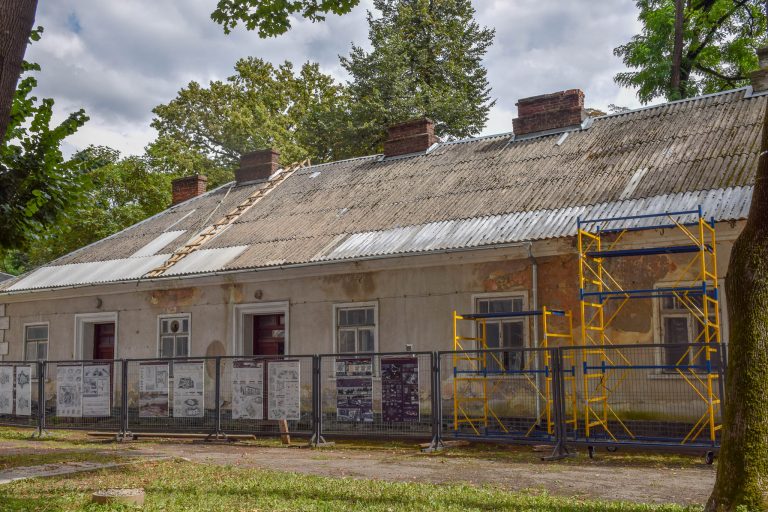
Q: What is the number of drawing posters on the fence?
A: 10